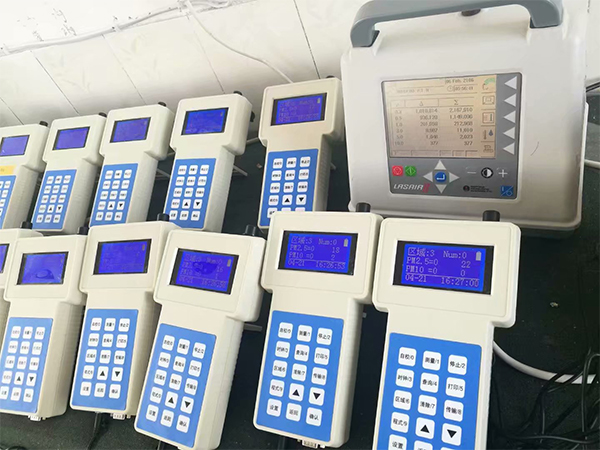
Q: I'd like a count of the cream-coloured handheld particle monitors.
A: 11